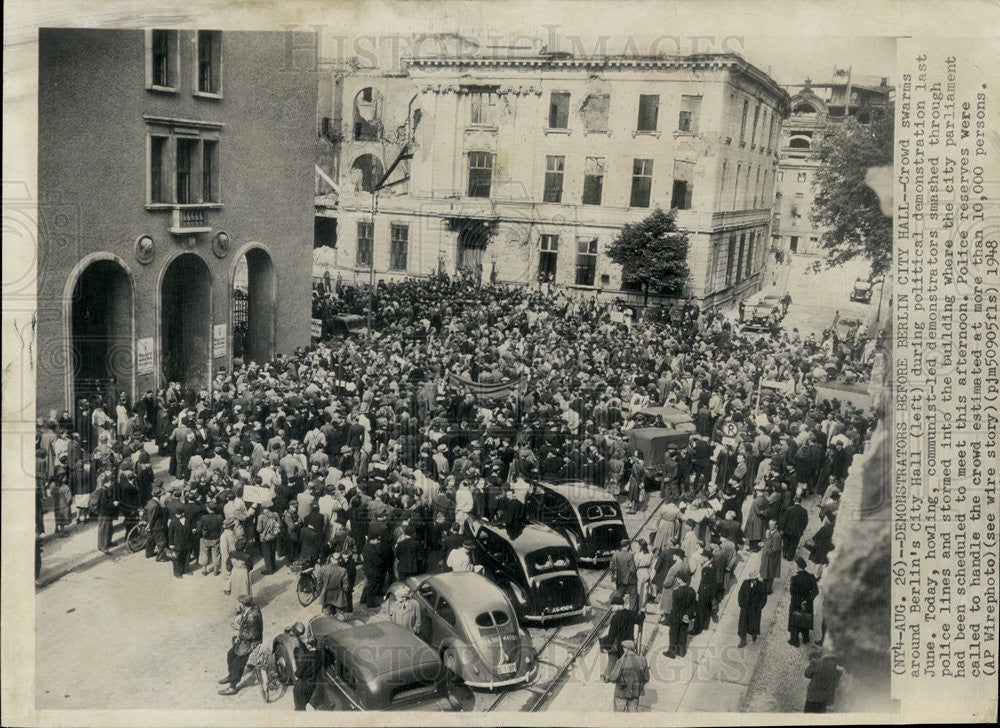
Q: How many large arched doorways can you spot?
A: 3